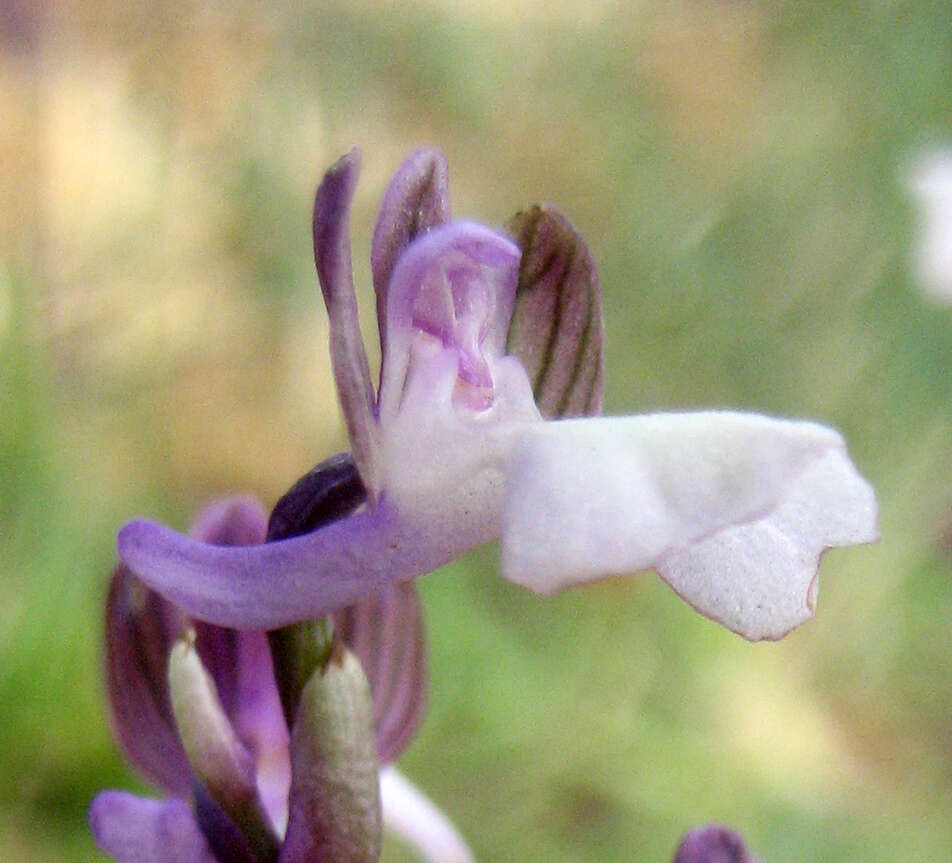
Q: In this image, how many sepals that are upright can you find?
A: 3